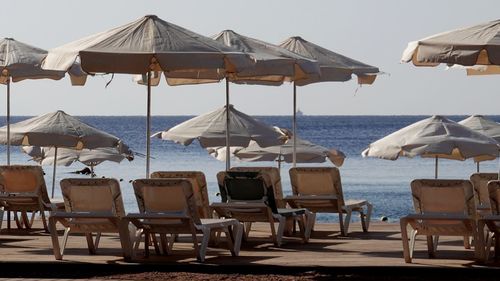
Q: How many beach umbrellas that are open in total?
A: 11